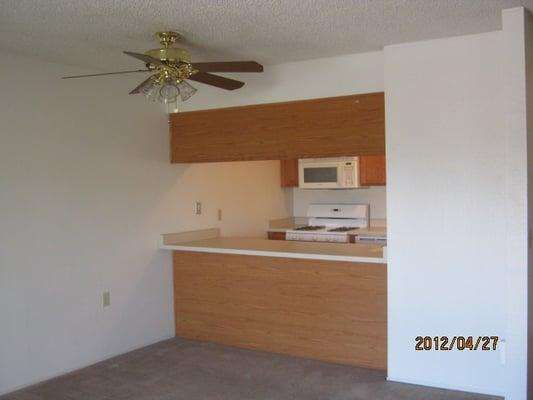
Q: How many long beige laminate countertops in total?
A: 1